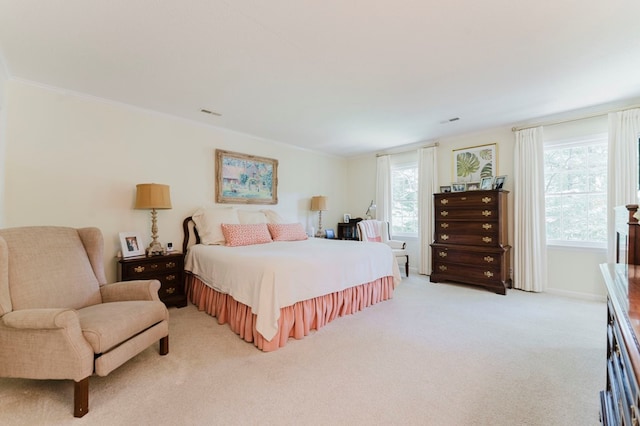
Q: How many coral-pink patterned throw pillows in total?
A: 2